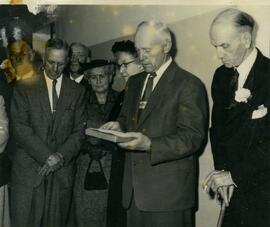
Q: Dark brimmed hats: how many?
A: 1